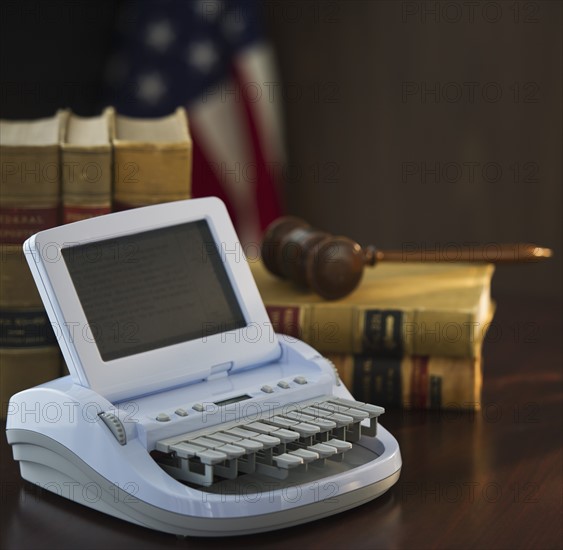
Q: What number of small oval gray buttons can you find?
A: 6